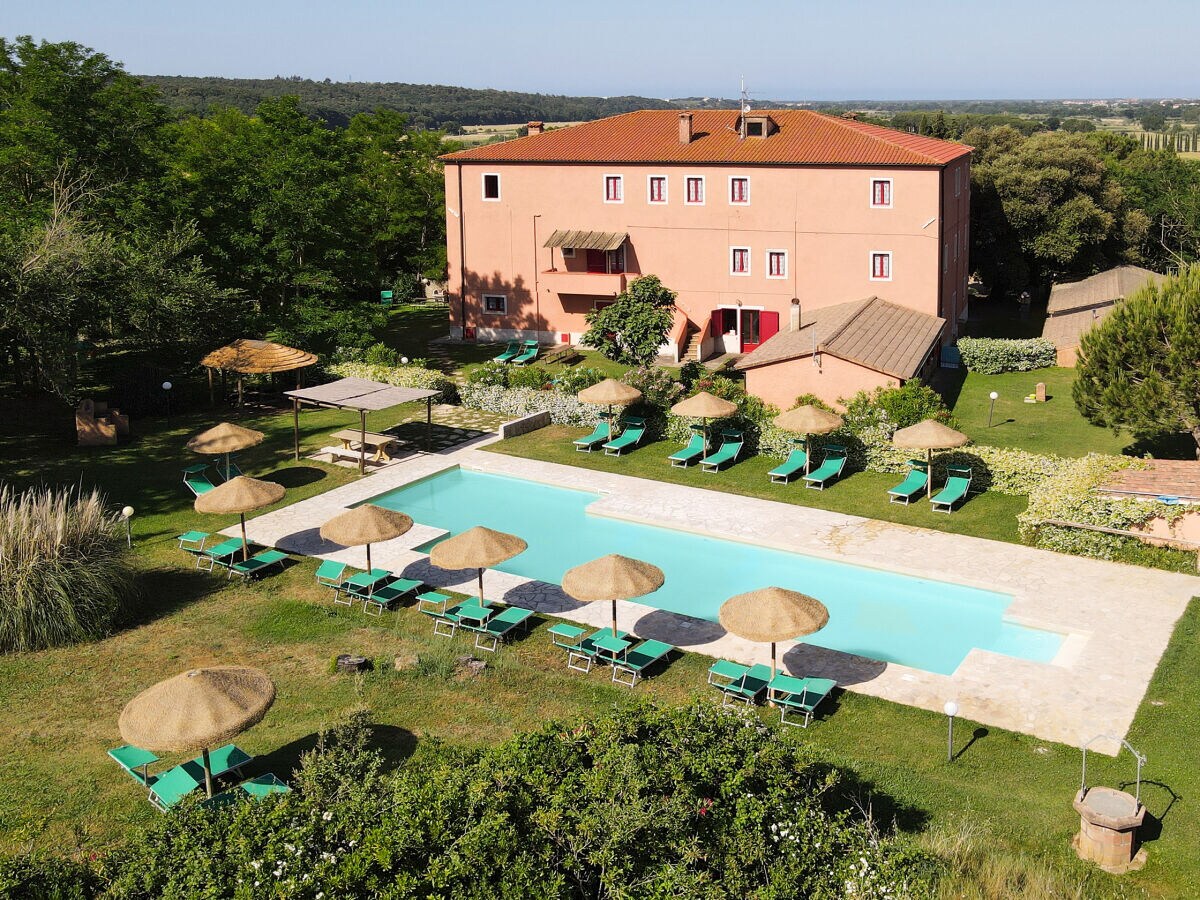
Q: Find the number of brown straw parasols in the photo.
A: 11